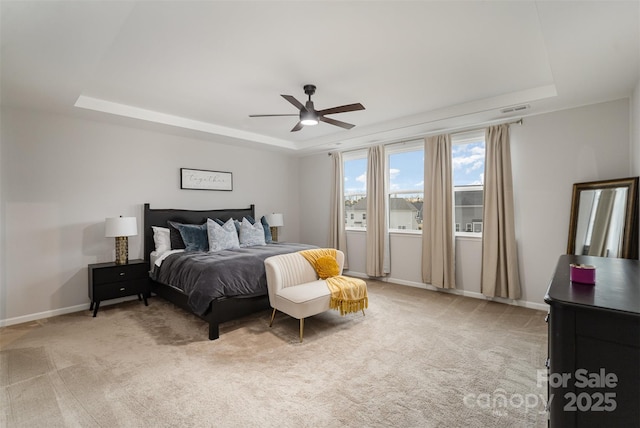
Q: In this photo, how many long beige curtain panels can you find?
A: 4